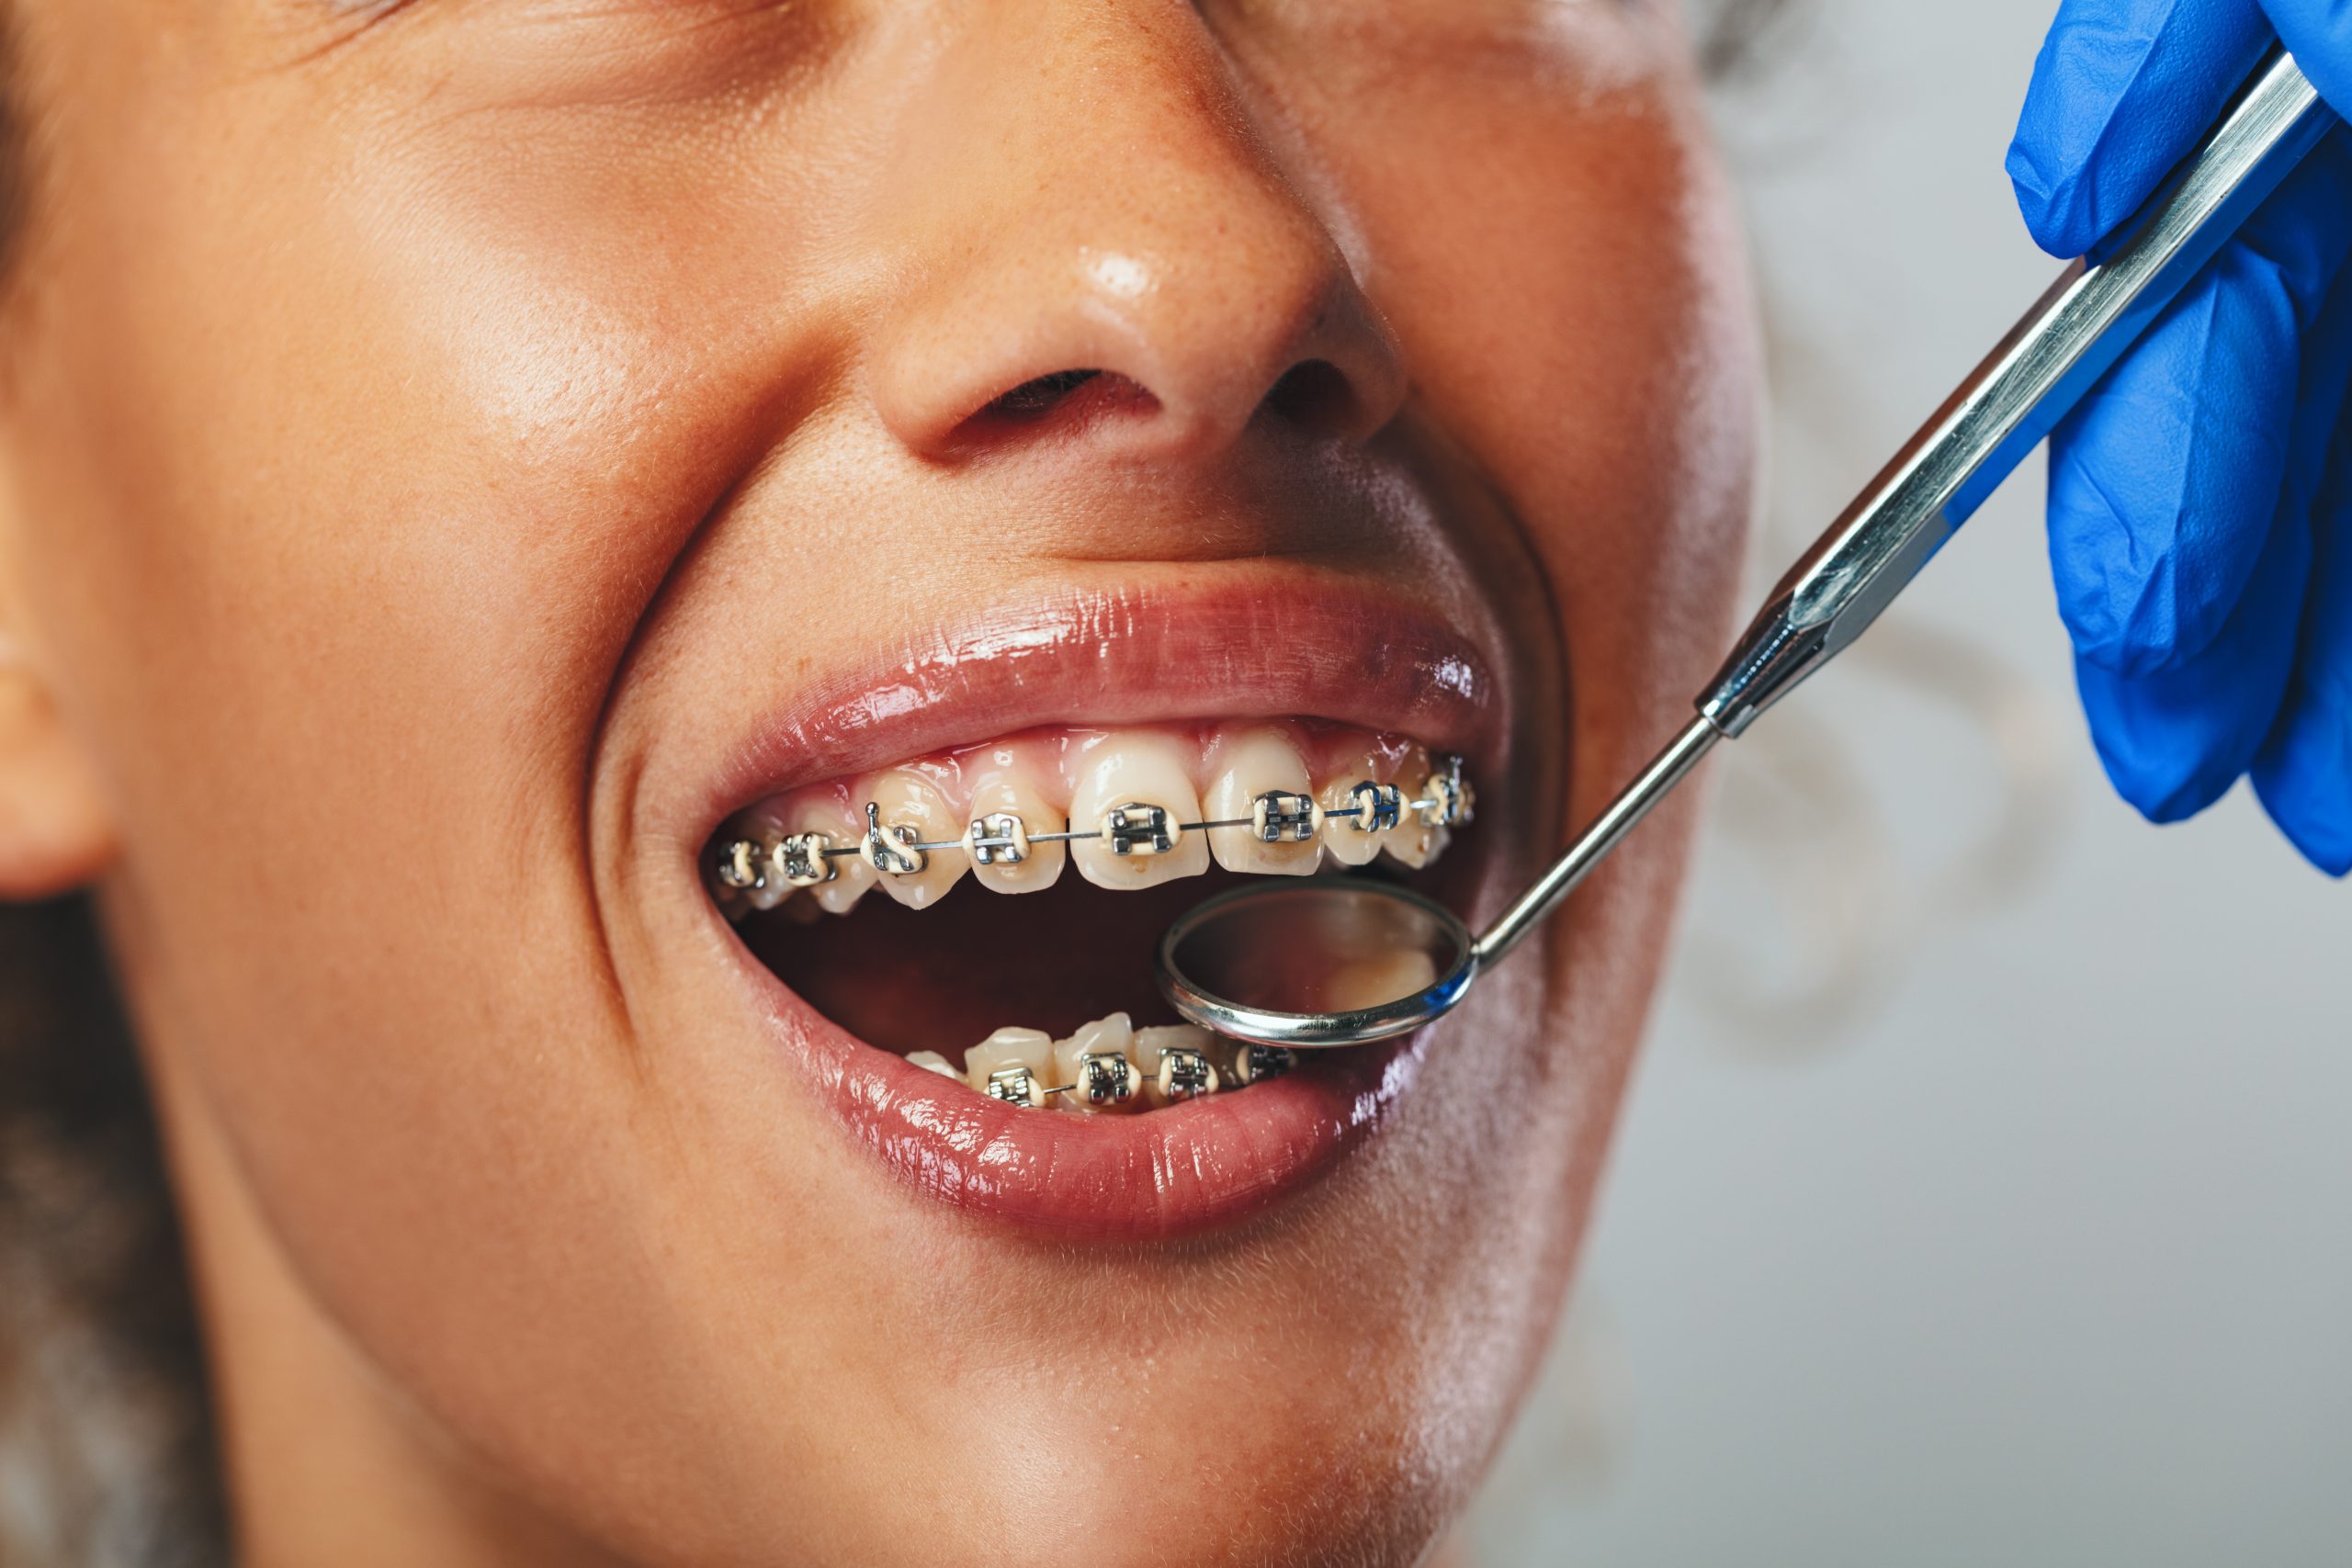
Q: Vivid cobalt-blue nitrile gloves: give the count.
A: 1